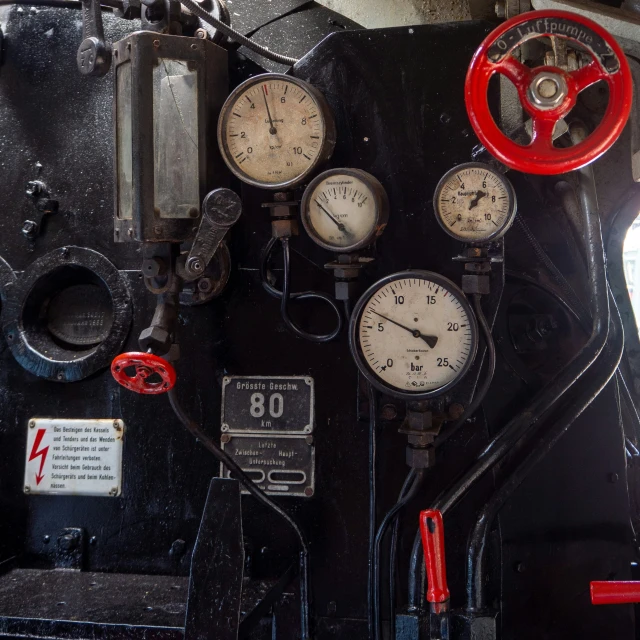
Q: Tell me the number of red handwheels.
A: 2